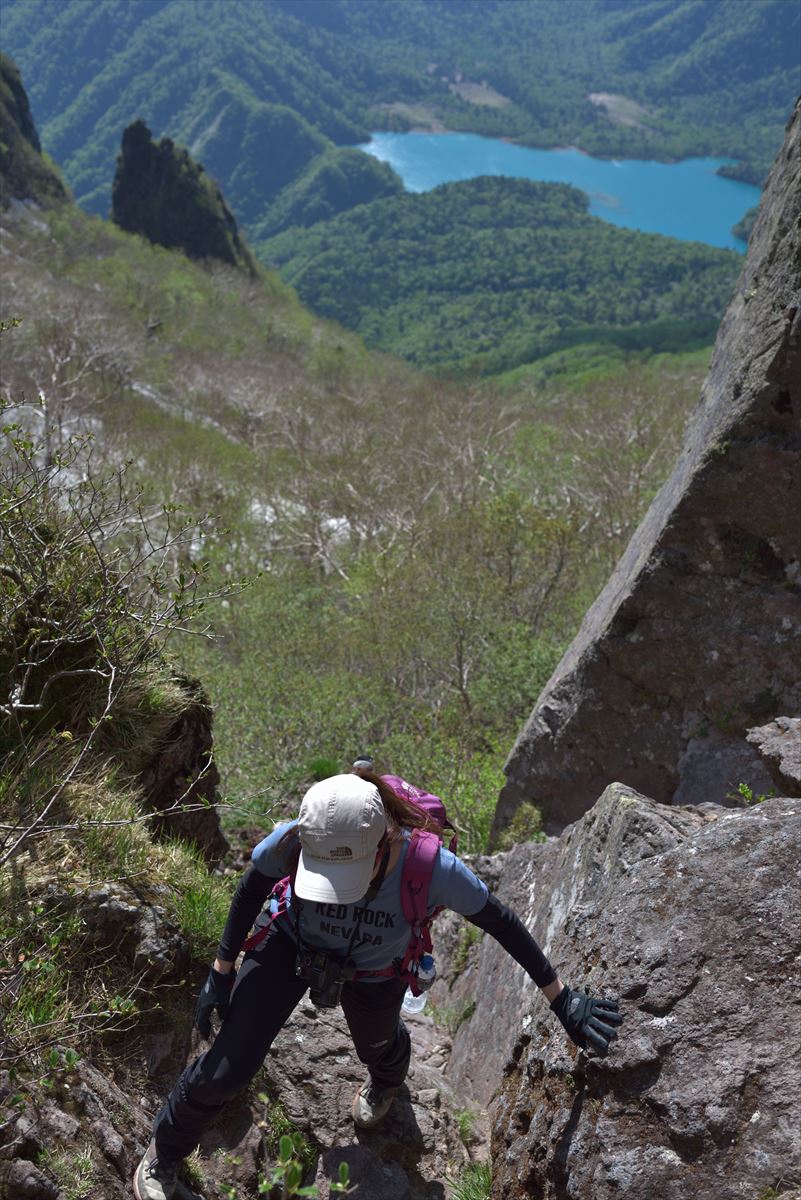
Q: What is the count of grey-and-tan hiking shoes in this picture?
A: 2